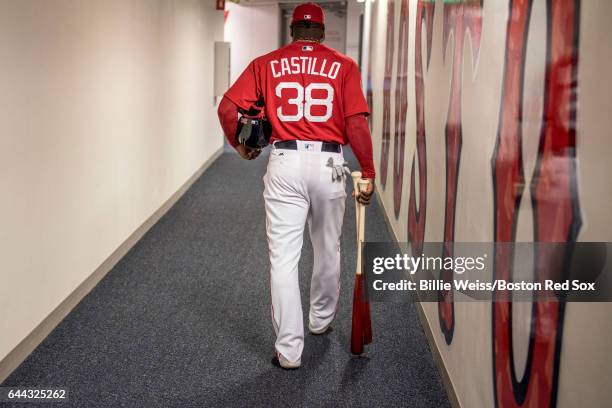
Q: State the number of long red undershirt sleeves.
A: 2